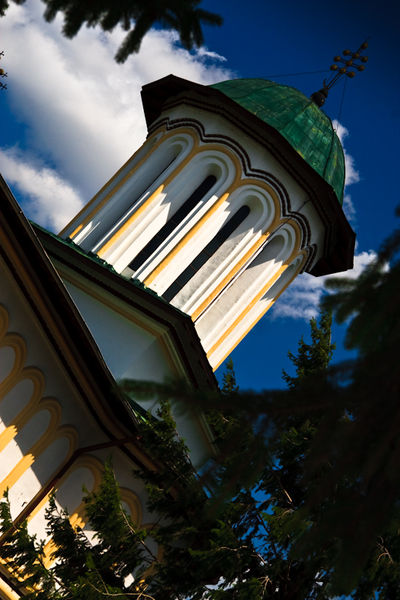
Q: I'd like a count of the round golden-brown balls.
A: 10